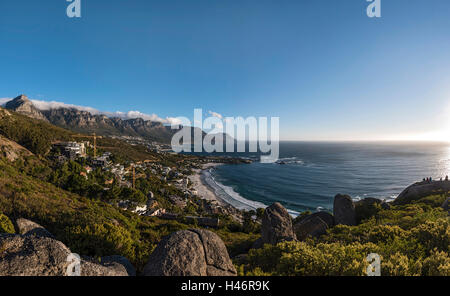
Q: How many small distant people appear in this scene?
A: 5